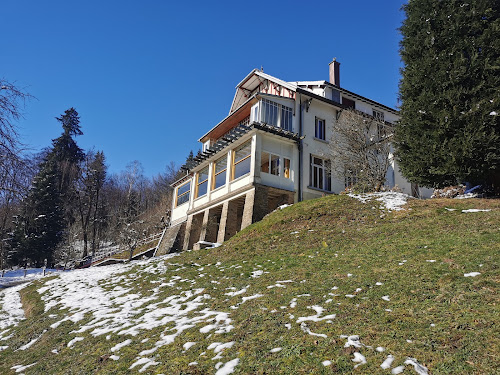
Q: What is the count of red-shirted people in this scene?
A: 0